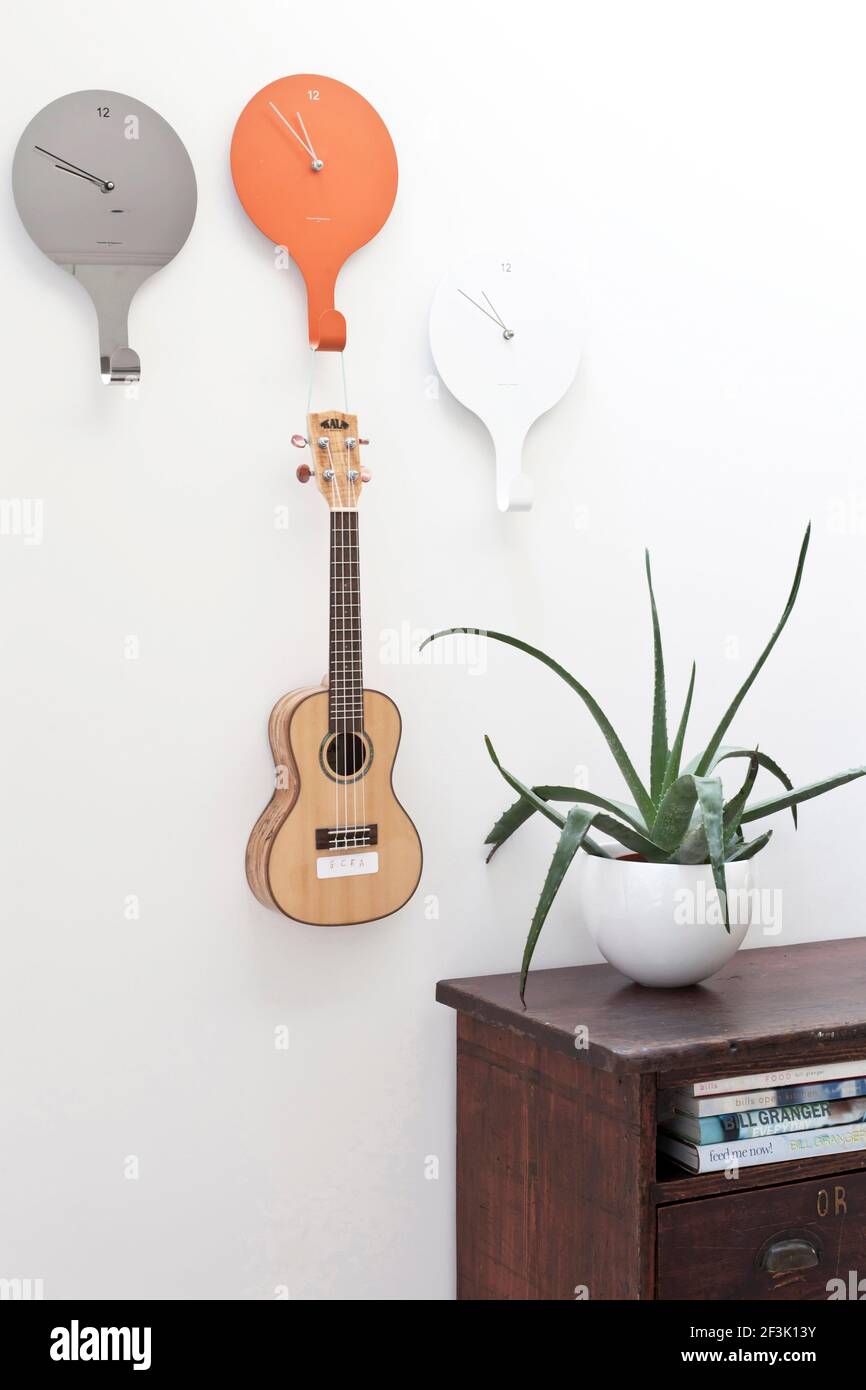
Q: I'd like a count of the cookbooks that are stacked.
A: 4